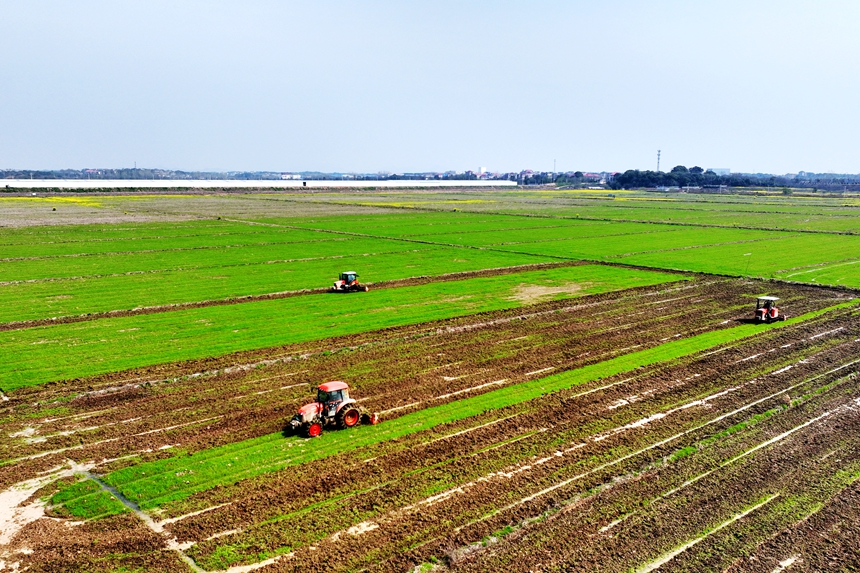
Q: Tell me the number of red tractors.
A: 3